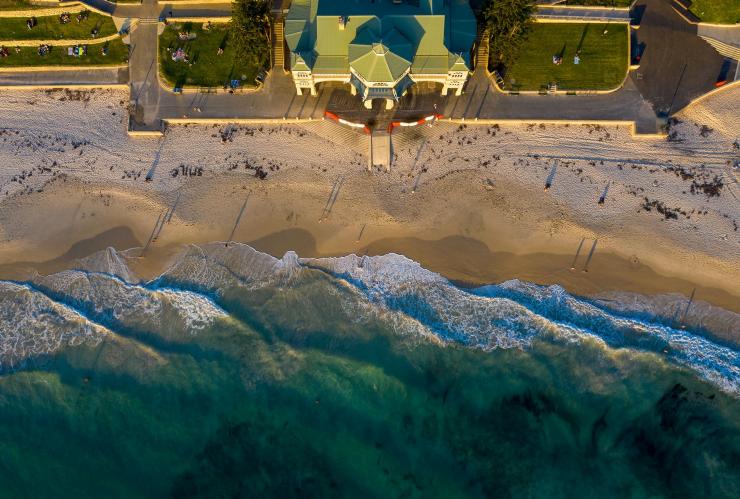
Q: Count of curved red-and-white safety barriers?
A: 2